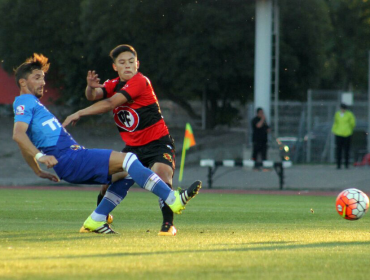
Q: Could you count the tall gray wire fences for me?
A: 1